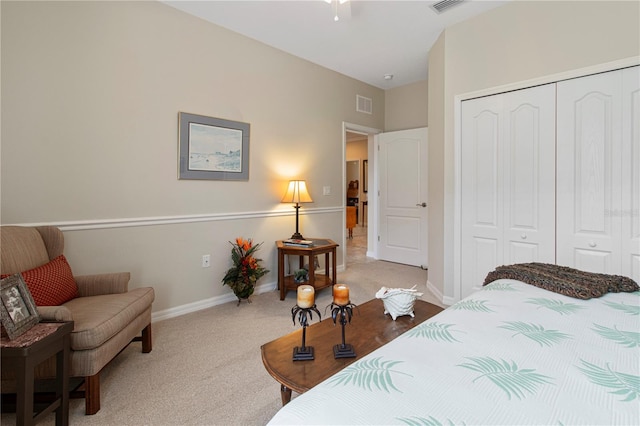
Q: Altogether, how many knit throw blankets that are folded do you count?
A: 1